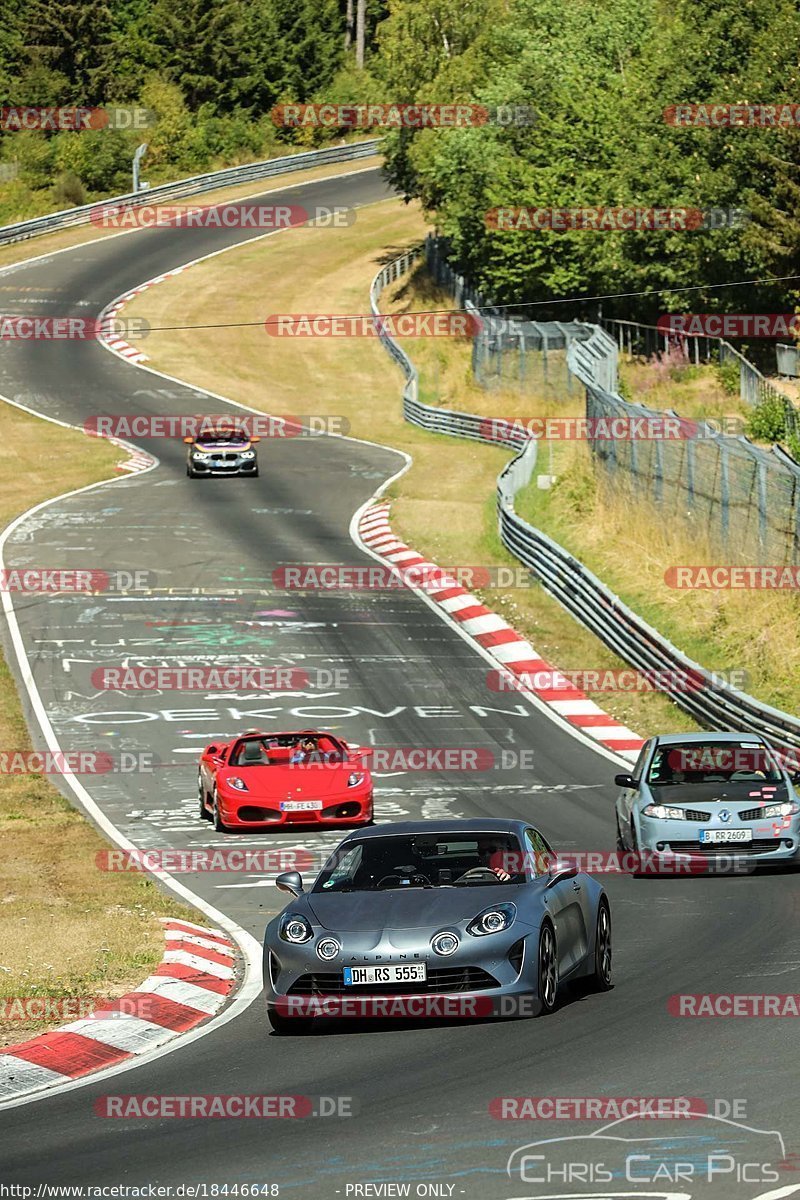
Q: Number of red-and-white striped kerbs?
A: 4